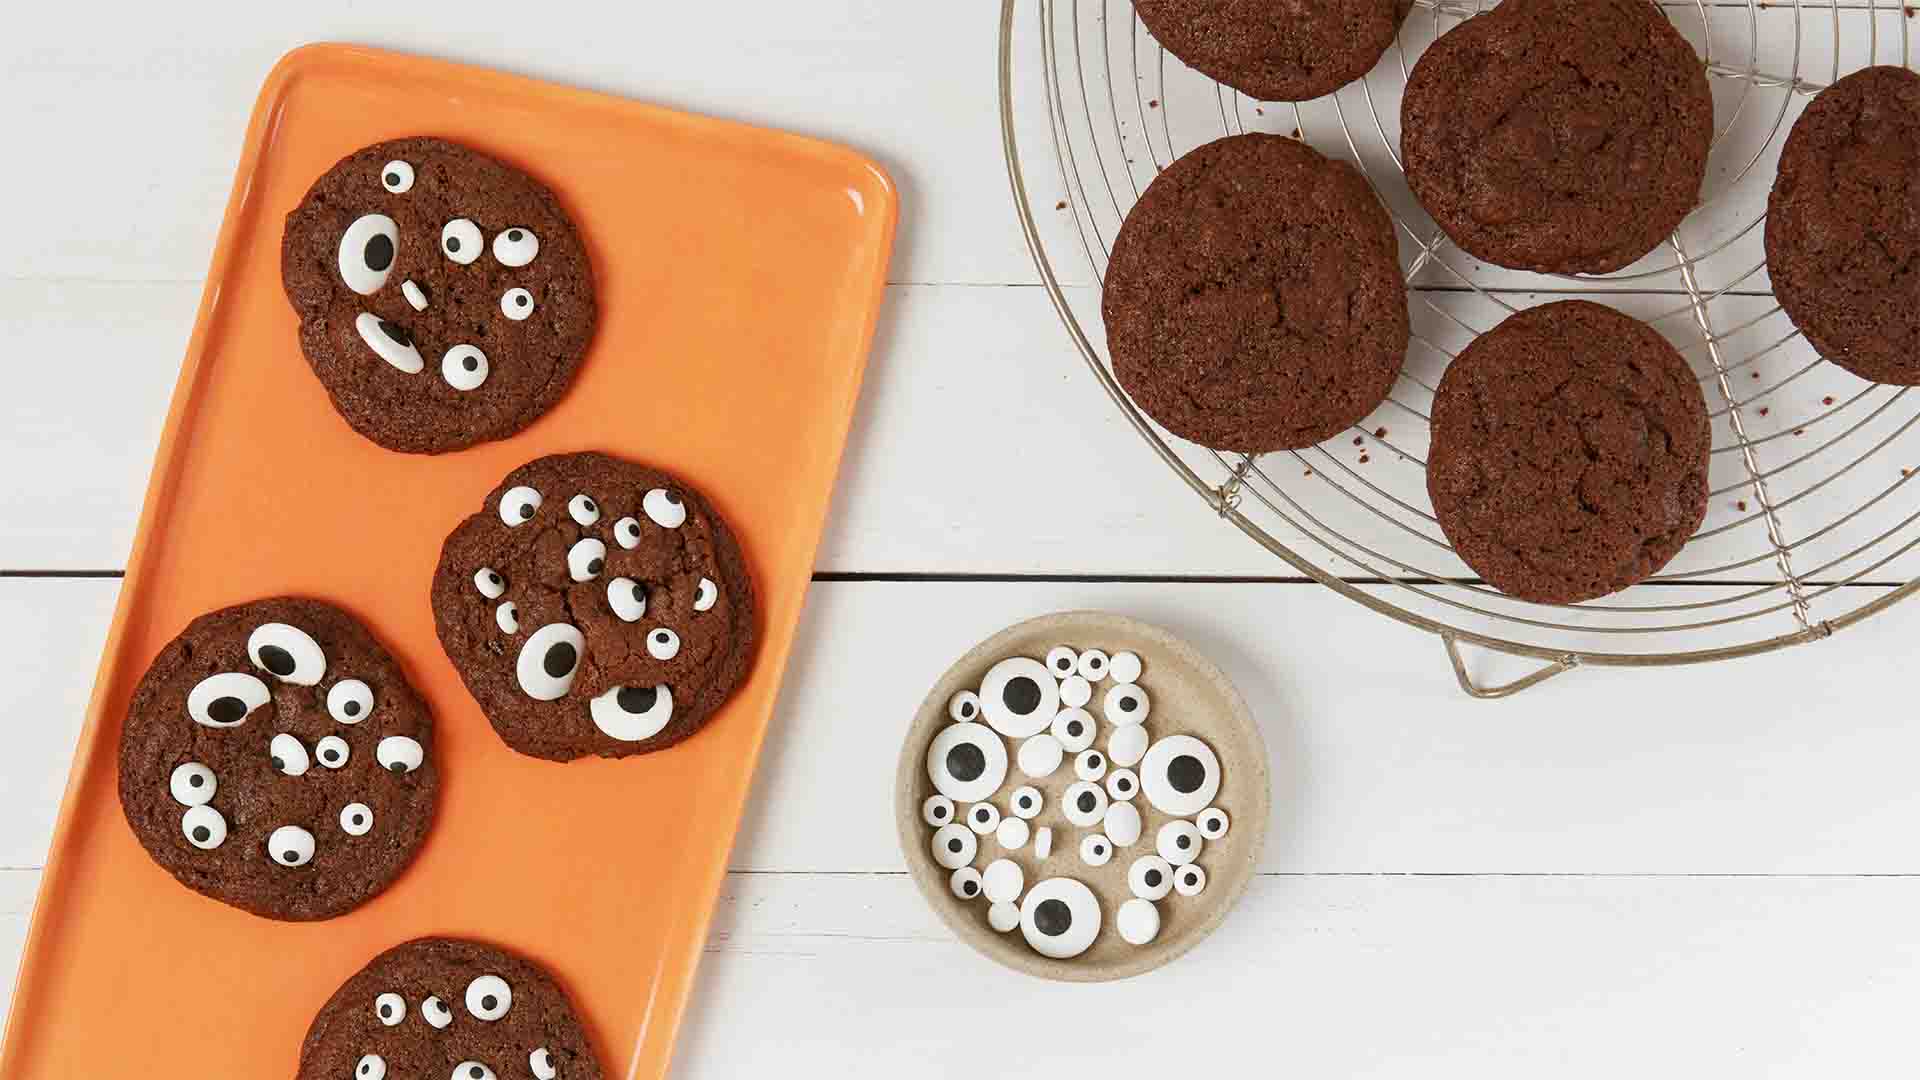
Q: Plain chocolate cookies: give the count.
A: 5